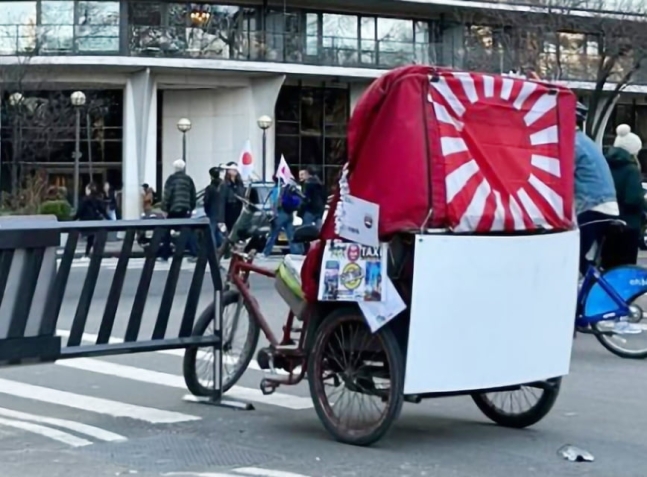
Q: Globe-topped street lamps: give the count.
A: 4